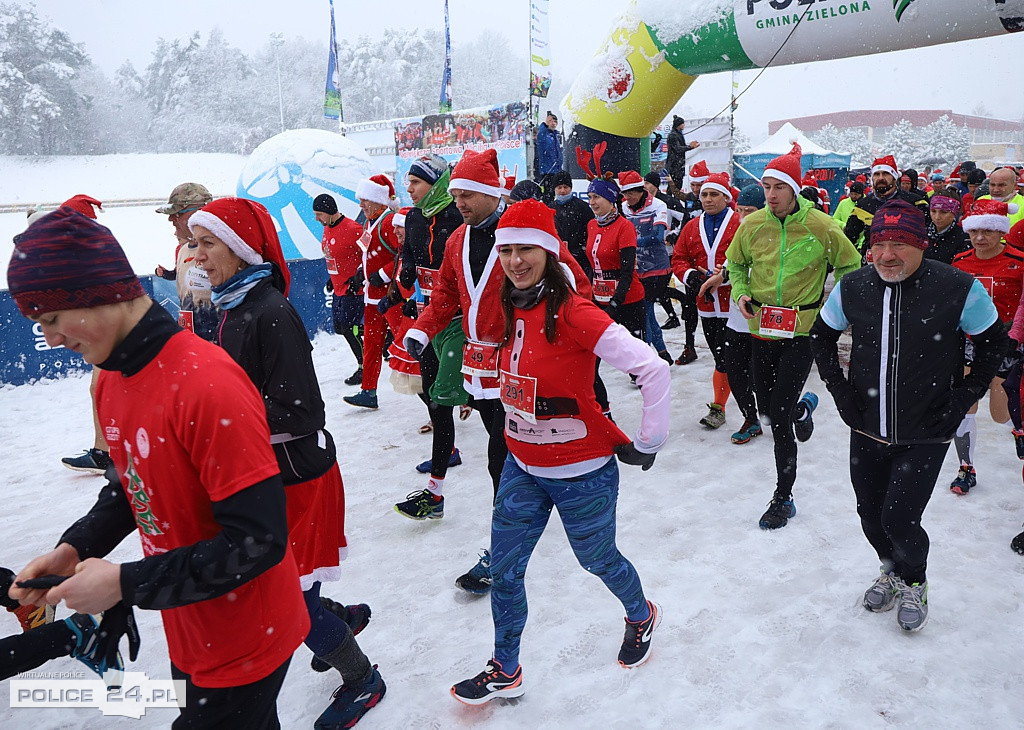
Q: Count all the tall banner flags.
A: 3